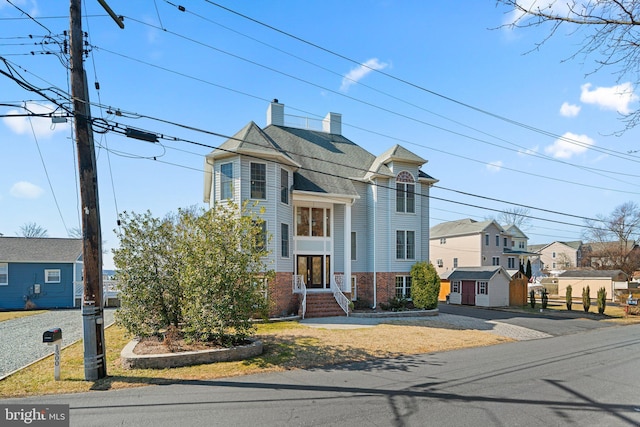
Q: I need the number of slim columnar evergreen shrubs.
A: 5